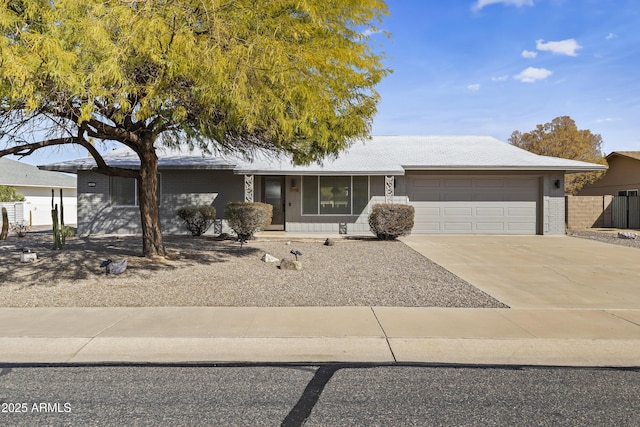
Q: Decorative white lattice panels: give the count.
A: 2